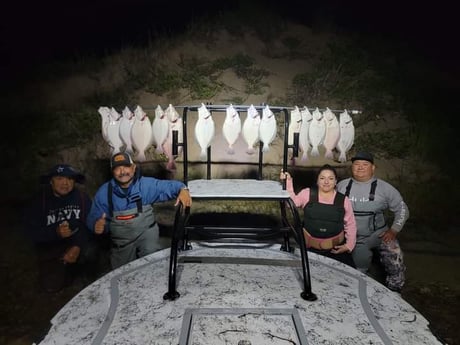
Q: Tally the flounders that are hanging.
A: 15